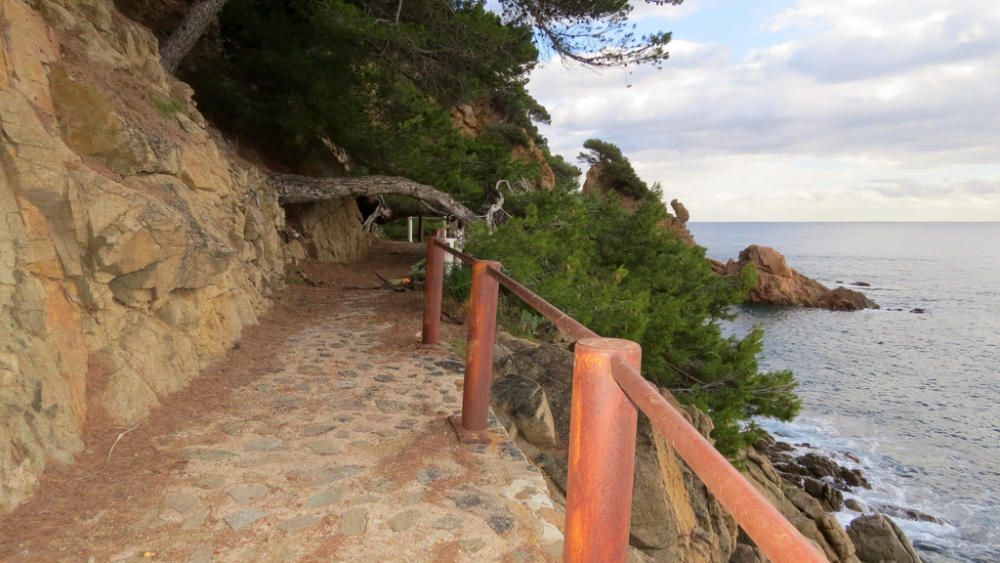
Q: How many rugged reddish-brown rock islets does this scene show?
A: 1